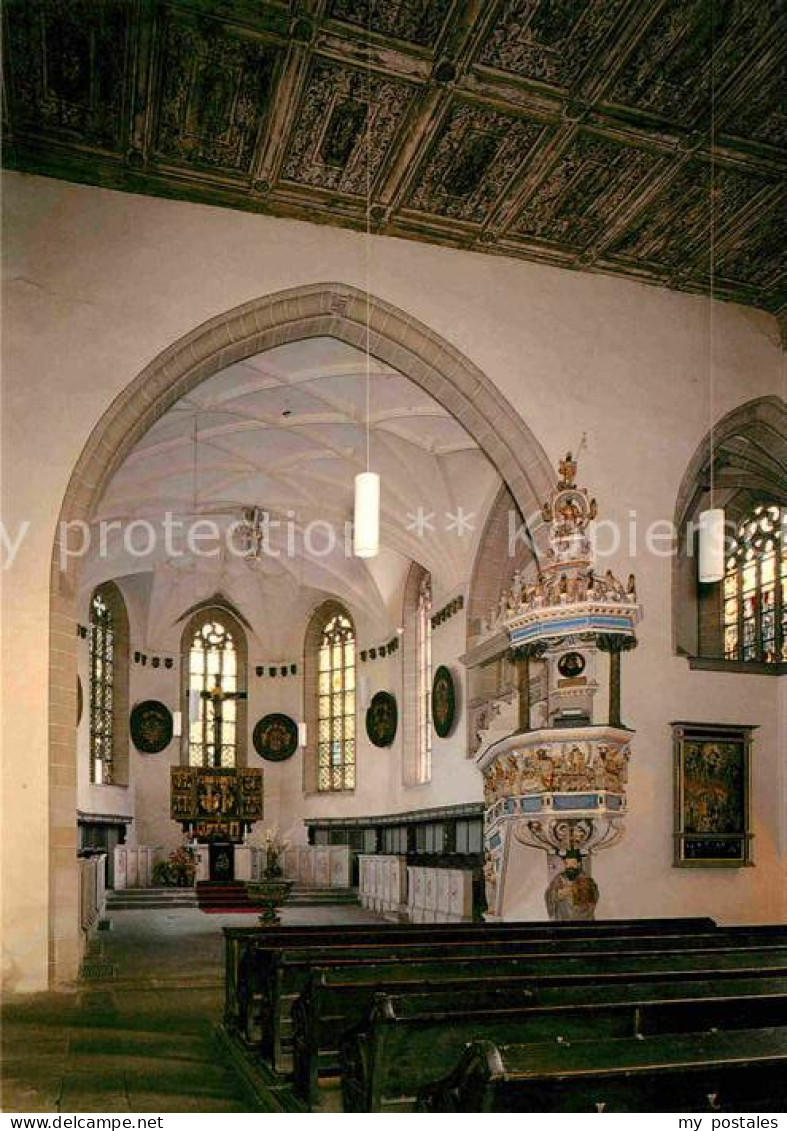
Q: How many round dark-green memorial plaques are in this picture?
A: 4